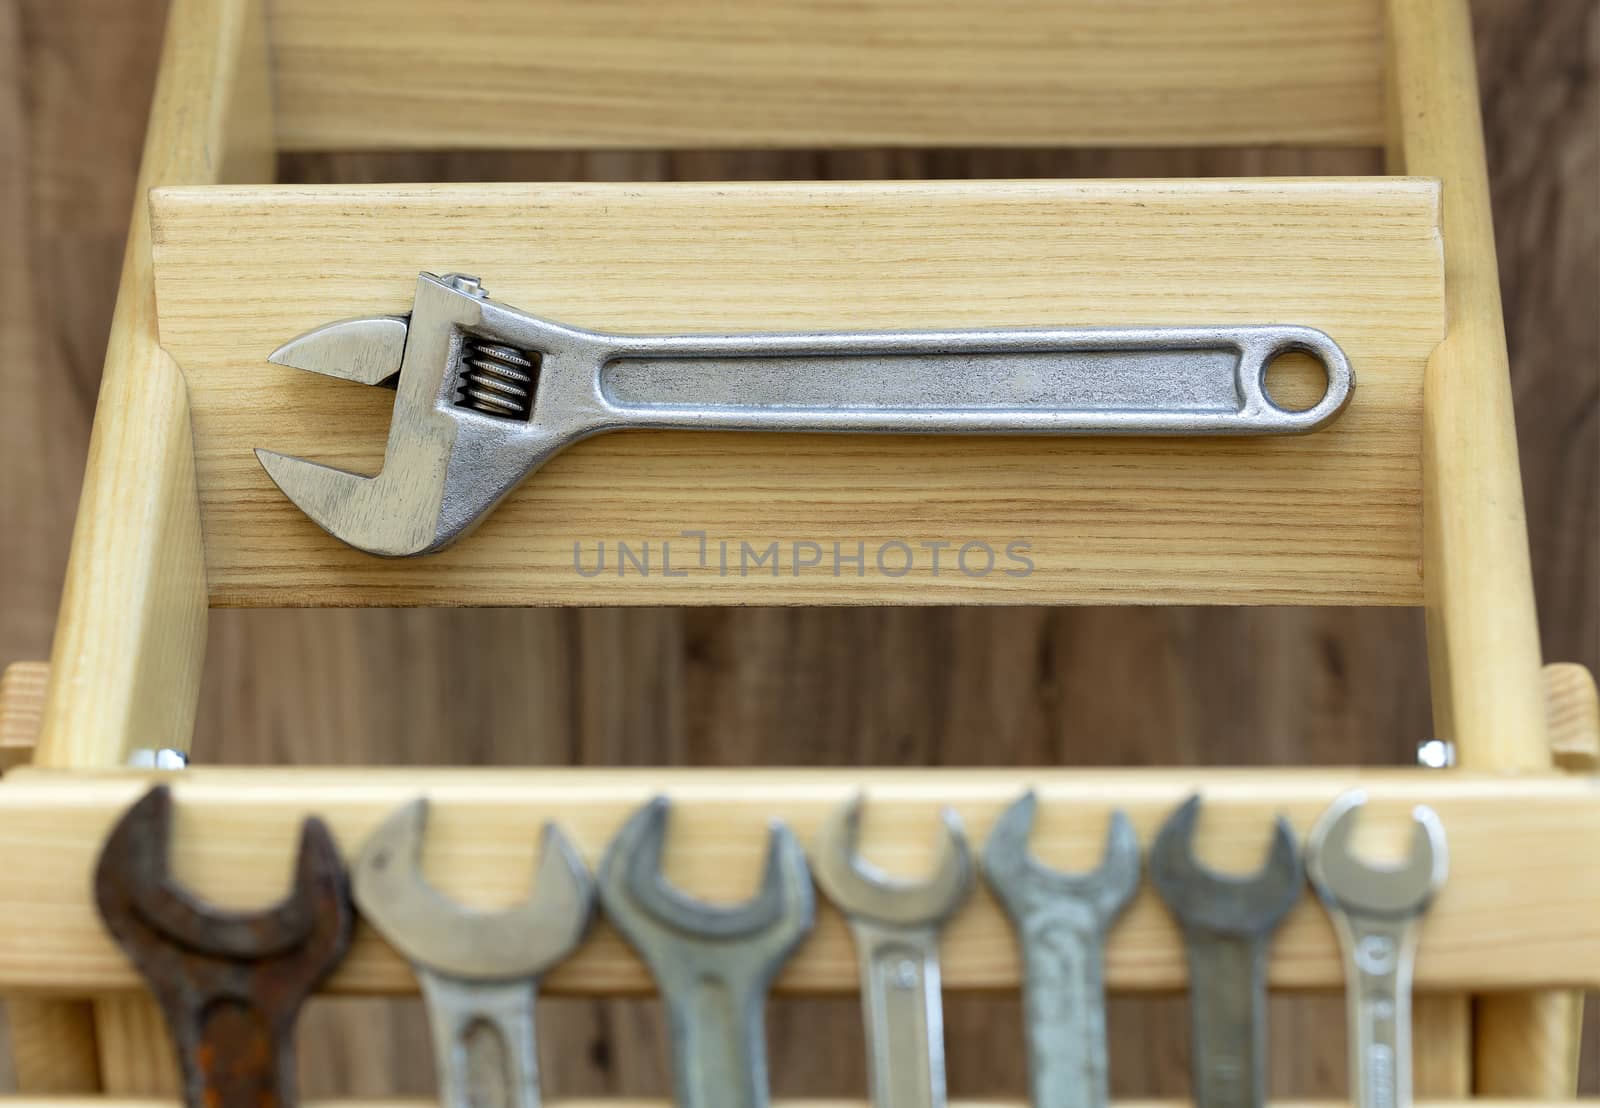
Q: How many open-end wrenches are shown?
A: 7